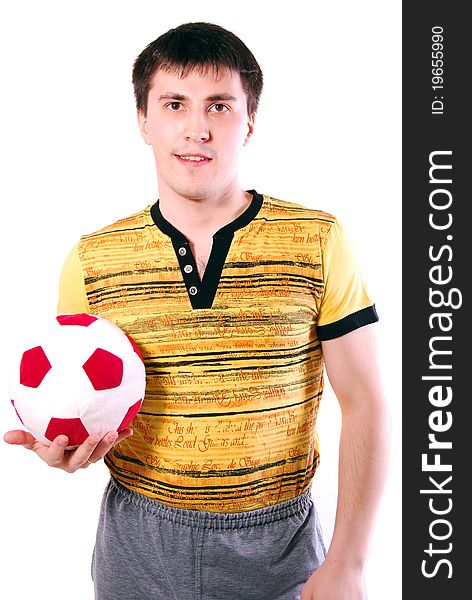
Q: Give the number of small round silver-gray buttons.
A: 3